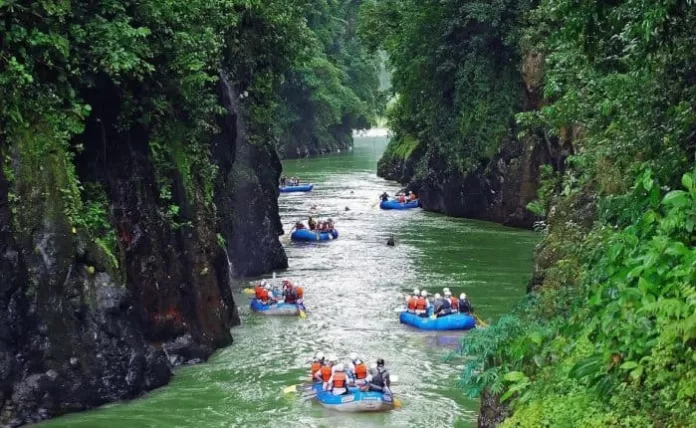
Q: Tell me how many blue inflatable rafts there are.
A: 6